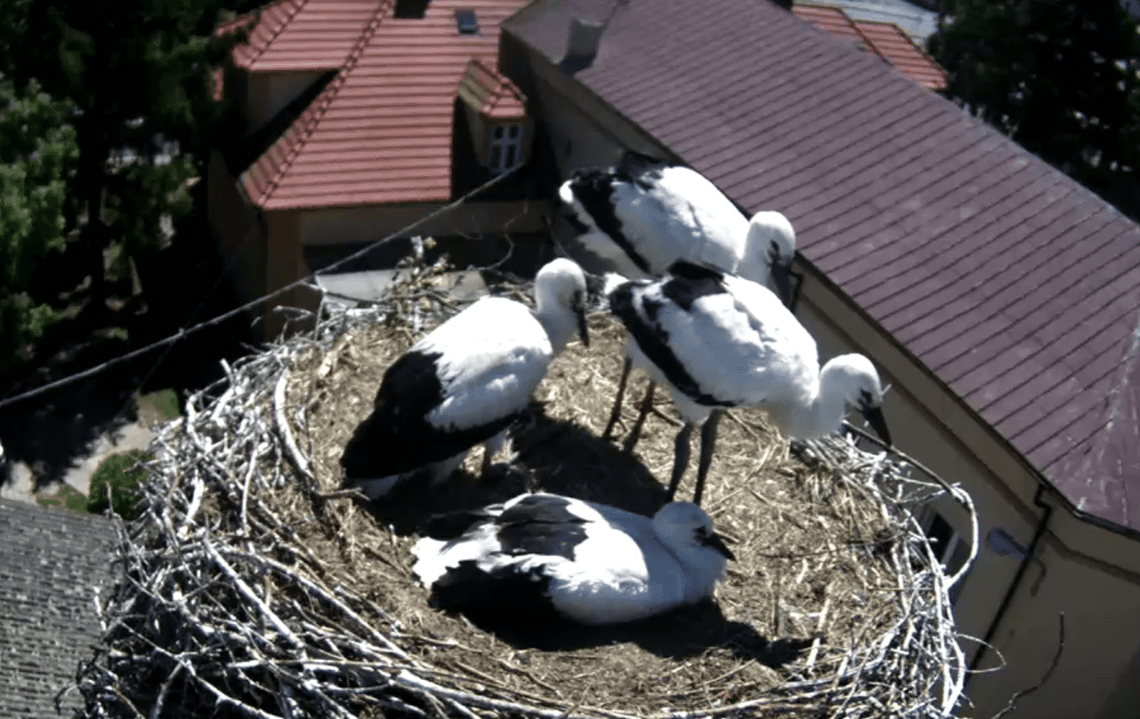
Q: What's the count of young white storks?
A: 4